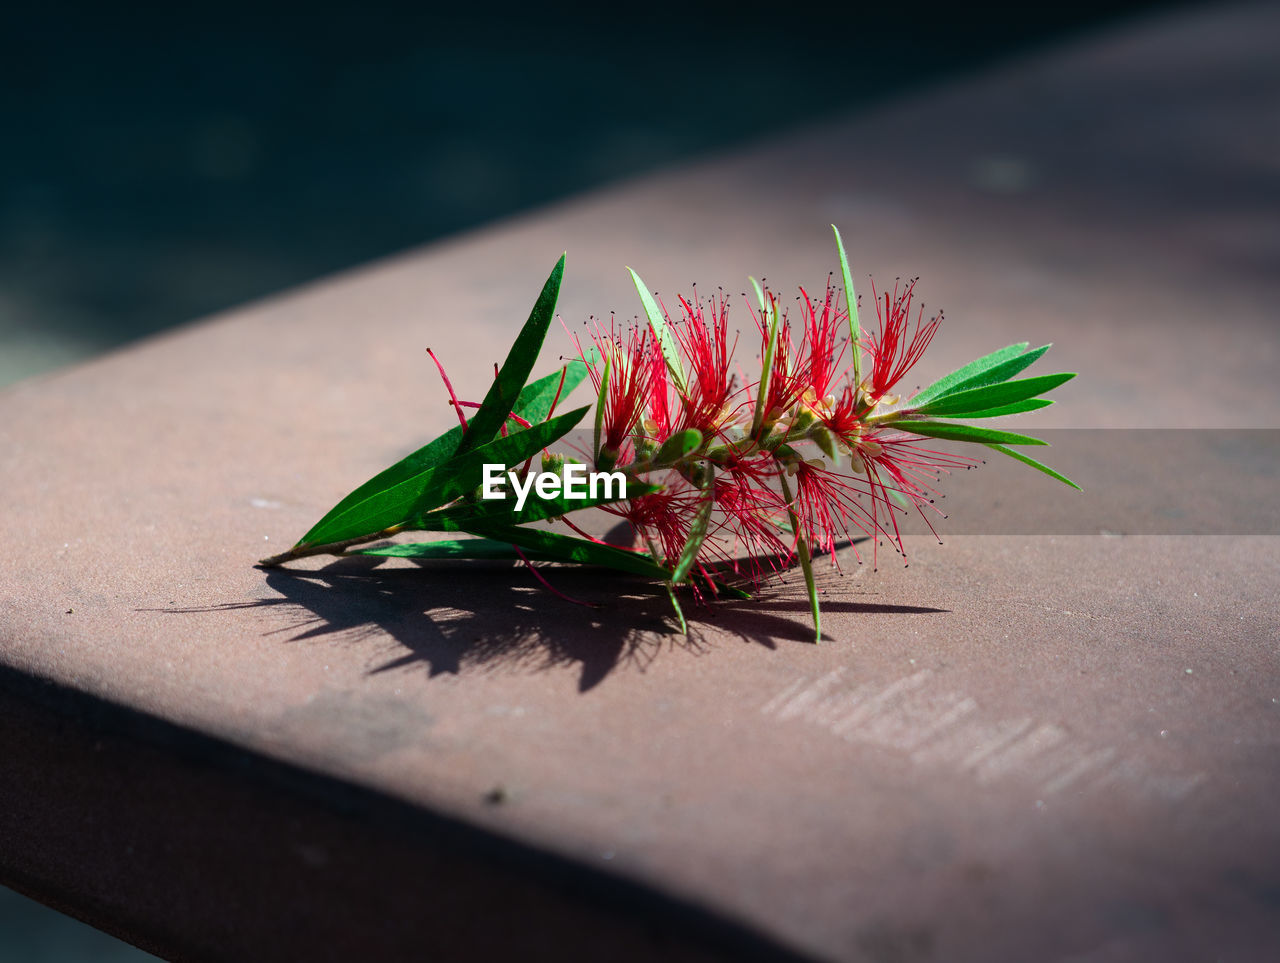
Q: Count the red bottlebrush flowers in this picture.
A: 1